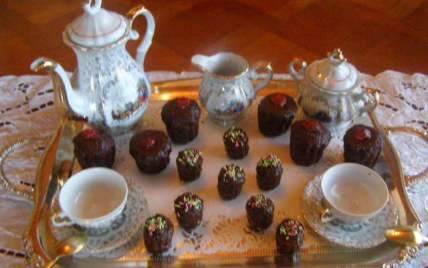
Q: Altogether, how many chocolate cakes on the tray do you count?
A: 14